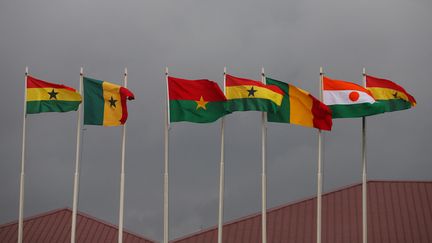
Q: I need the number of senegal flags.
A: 1